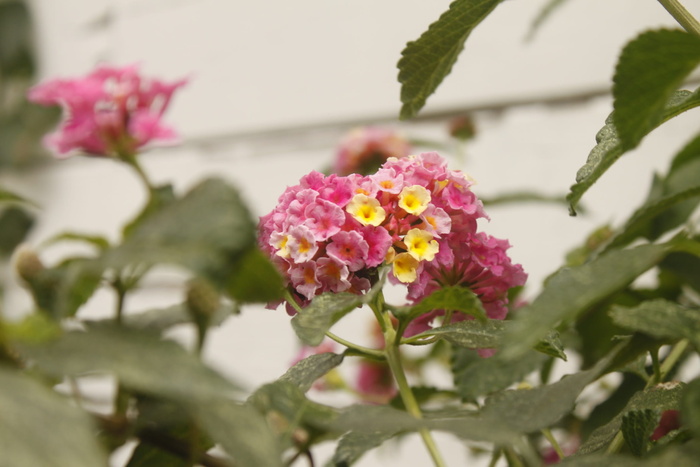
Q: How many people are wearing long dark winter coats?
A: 0